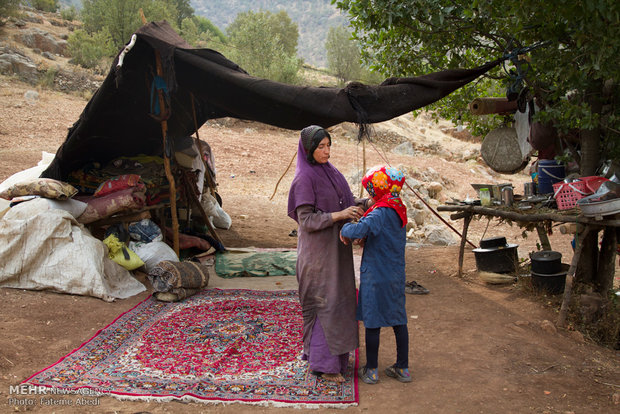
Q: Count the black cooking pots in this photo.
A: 4